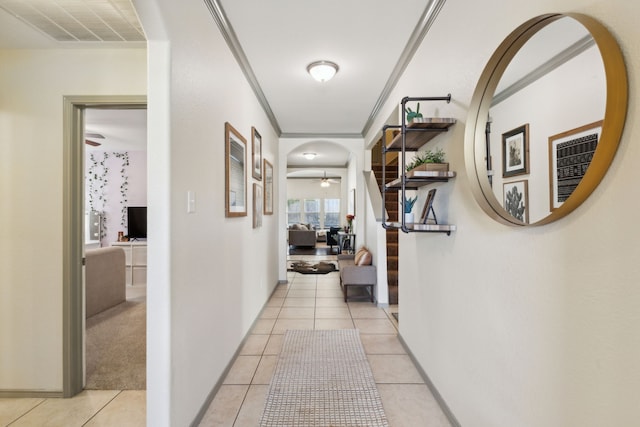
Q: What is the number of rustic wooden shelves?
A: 3